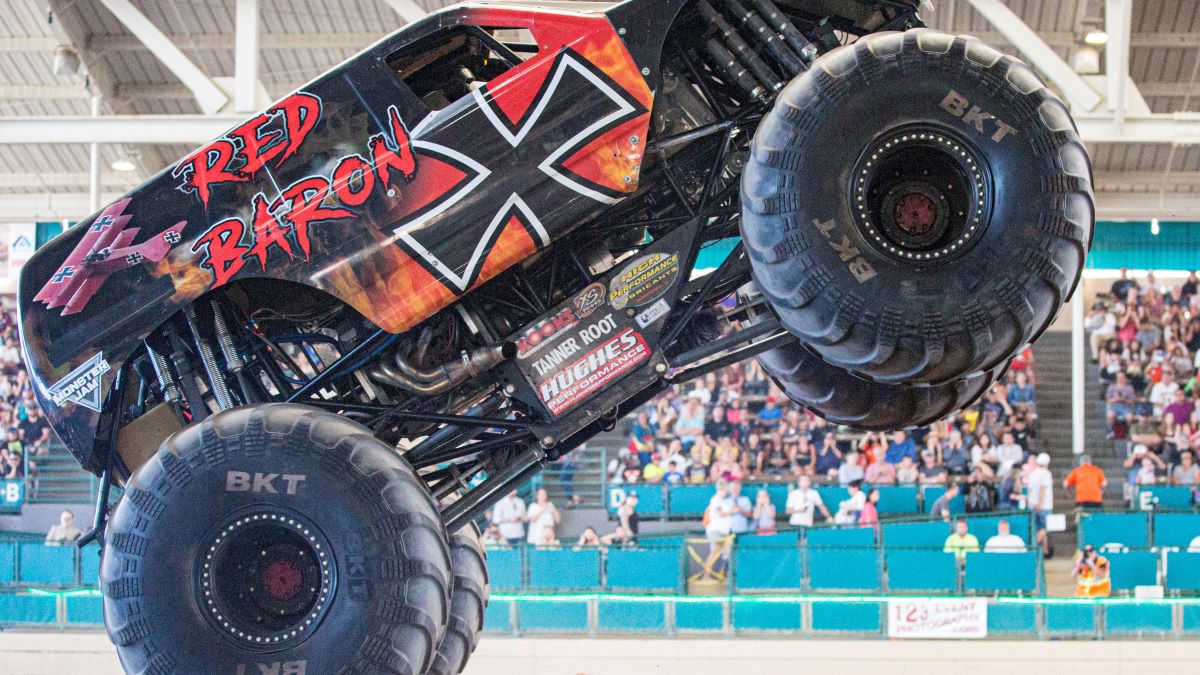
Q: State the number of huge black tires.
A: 4